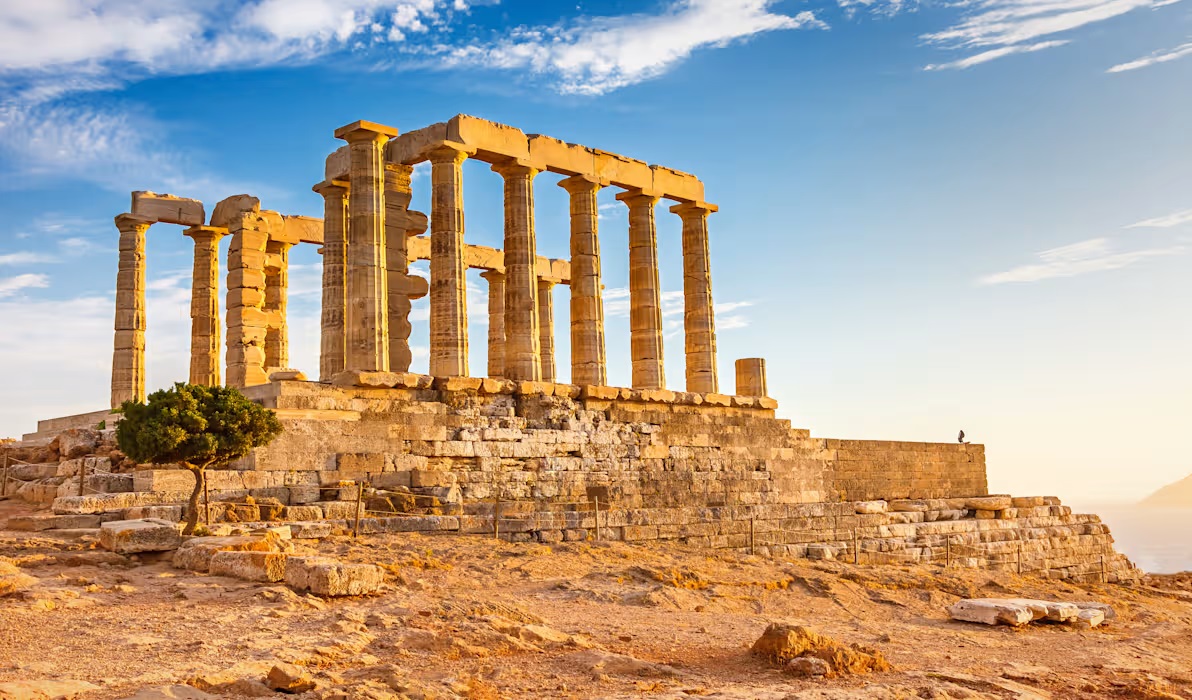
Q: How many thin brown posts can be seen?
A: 11